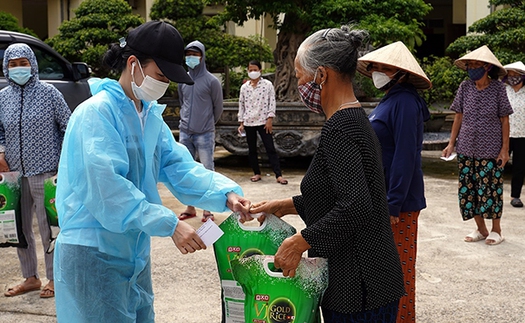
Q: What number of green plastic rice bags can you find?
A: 4